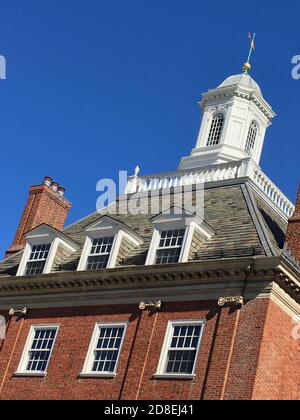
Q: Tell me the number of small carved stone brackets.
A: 3